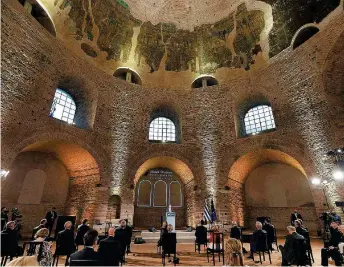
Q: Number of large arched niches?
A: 3